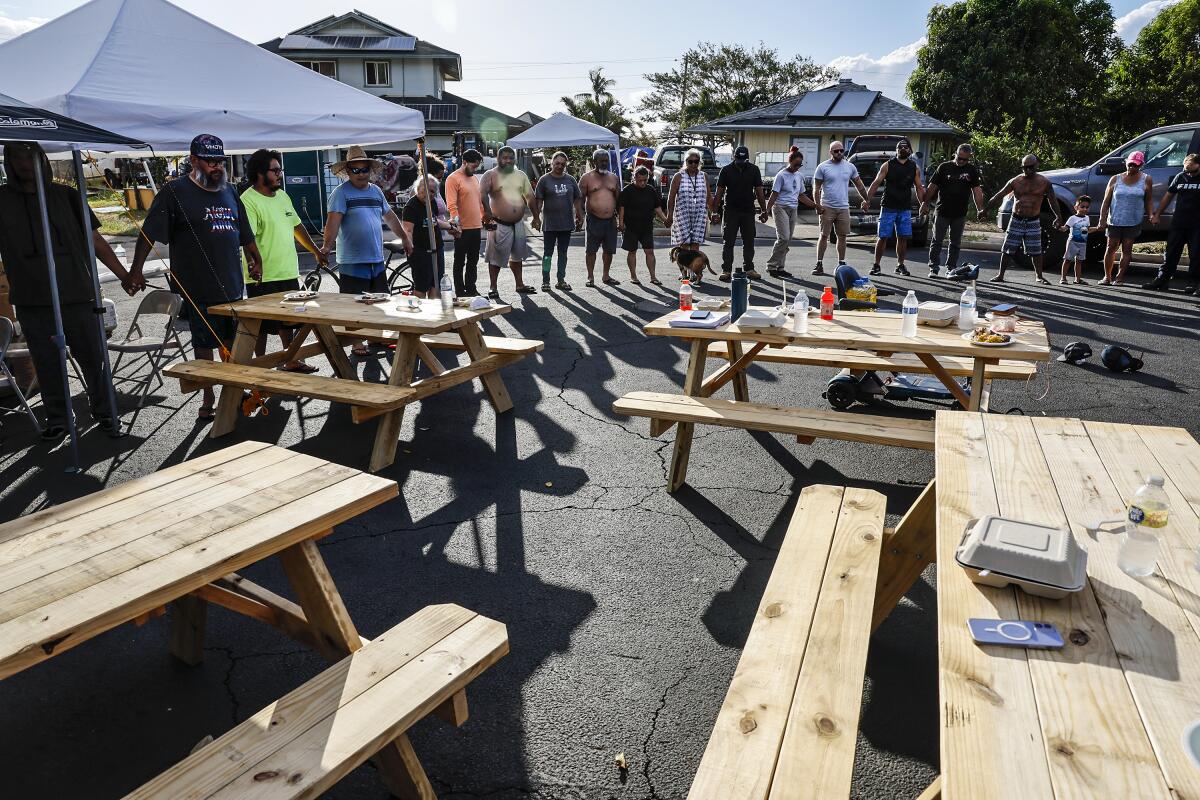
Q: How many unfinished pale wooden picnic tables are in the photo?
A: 4